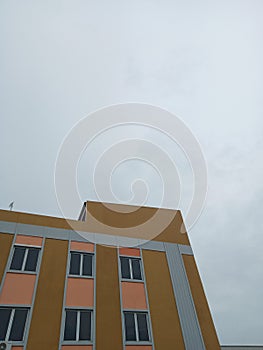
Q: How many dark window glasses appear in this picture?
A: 12